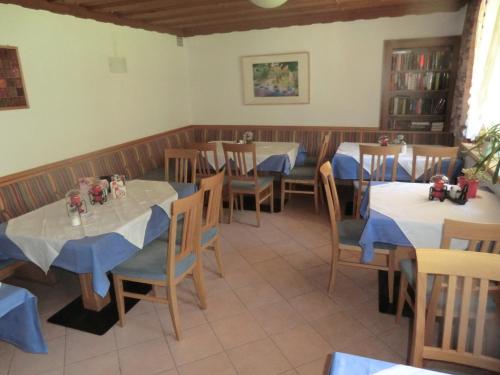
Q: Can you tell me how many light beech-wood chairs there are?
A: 11